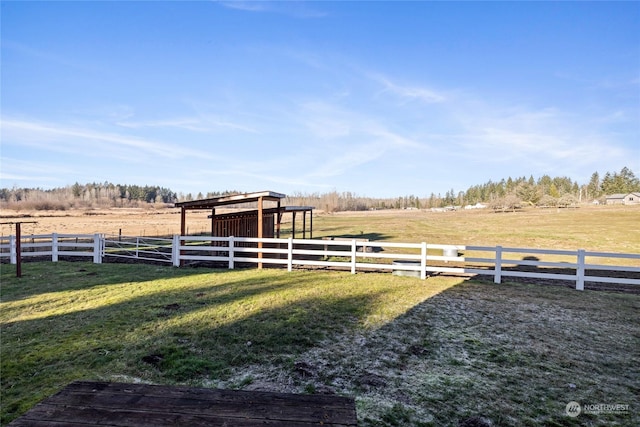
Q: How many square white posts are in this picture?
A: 10